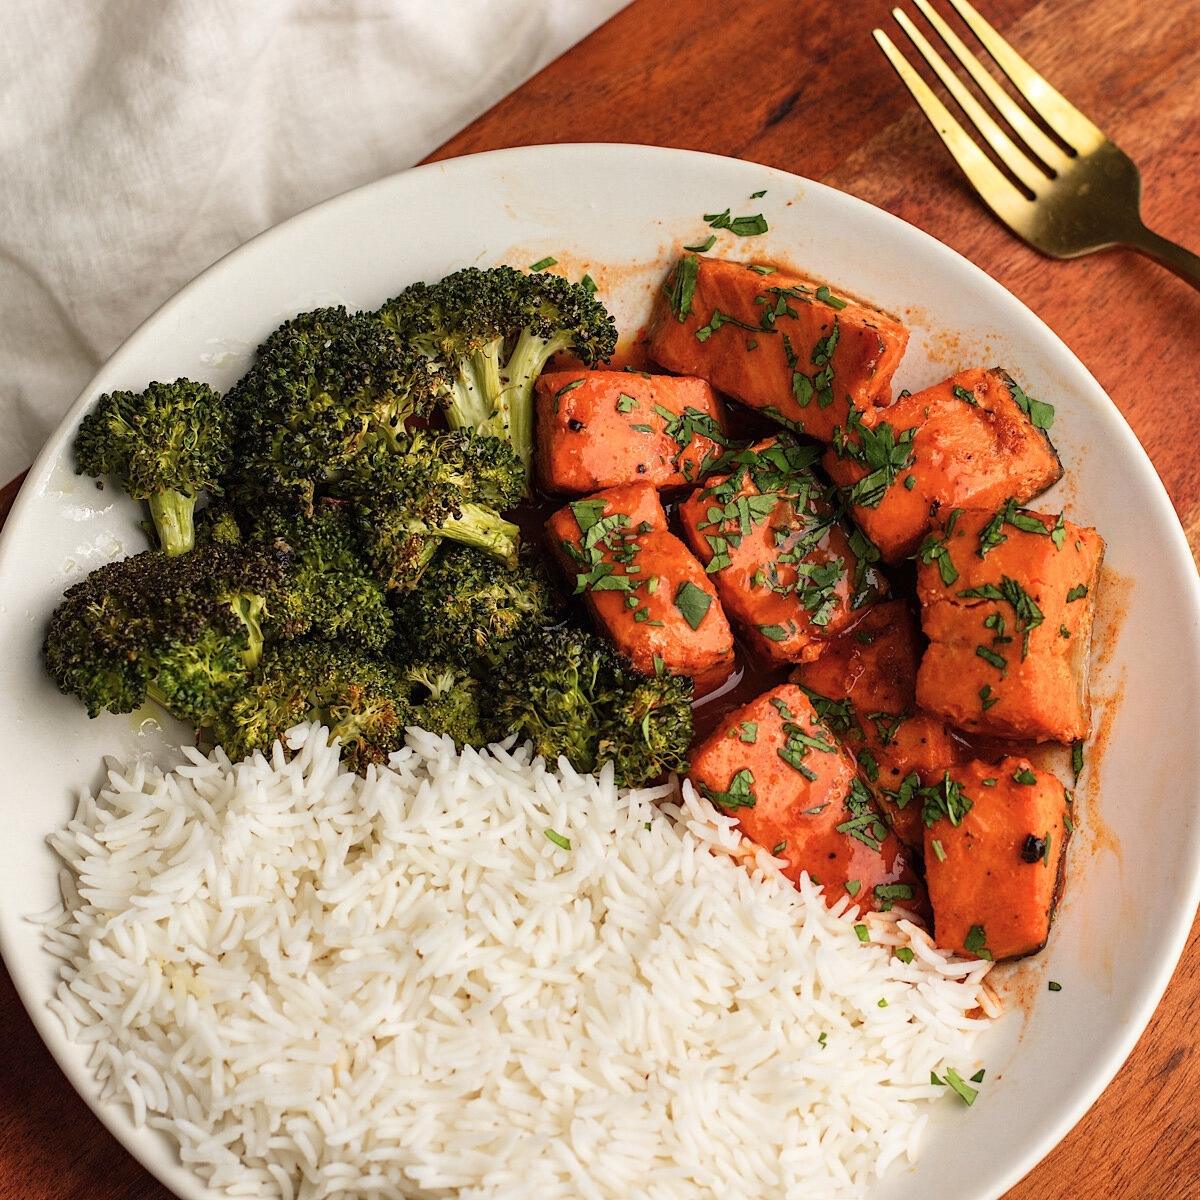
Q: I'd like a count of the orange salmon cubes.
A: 9